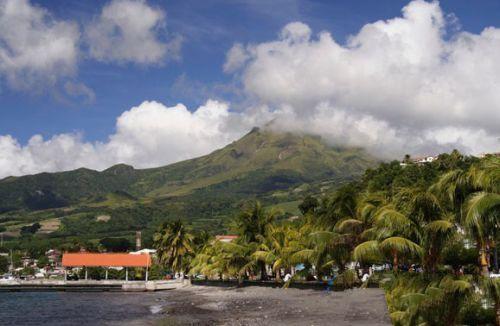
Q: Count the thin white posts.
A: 5